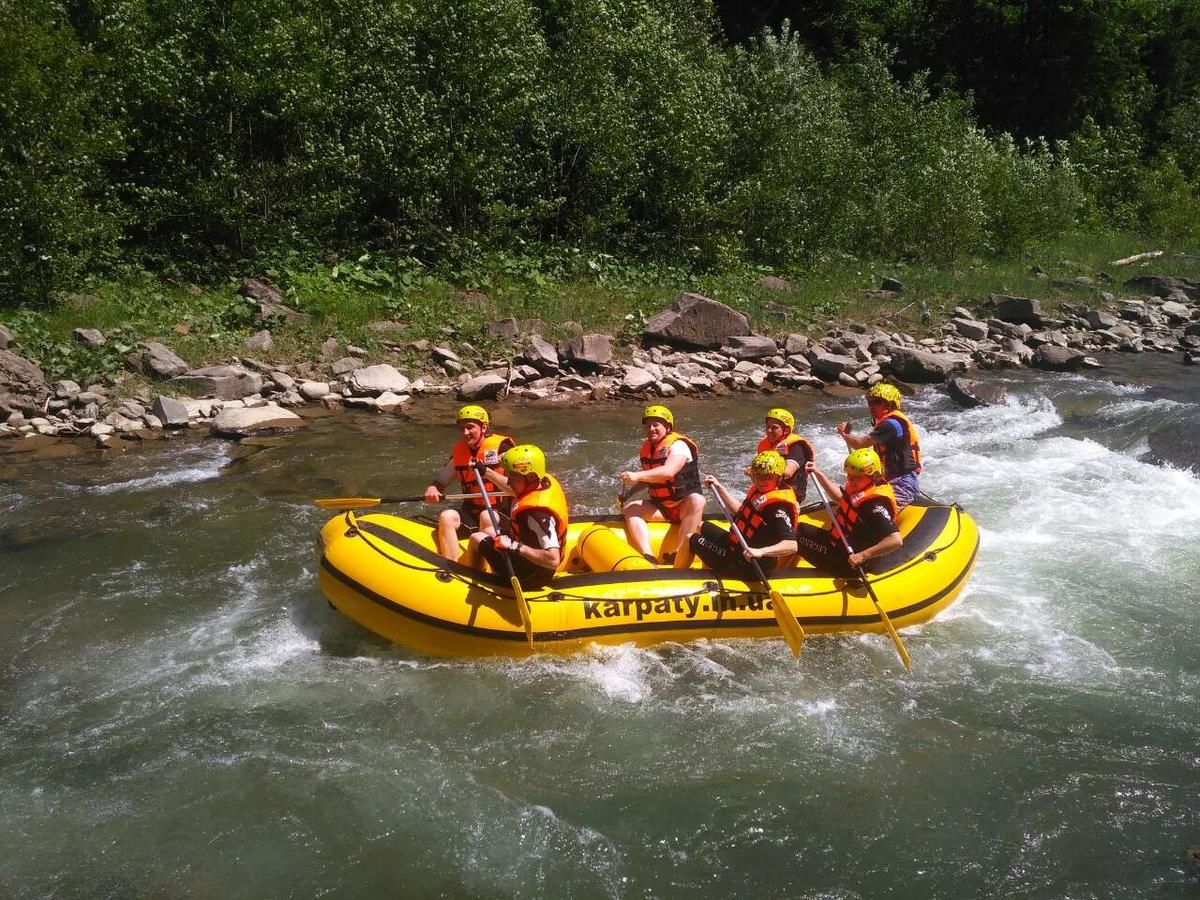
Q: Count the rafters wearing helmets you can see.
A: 7